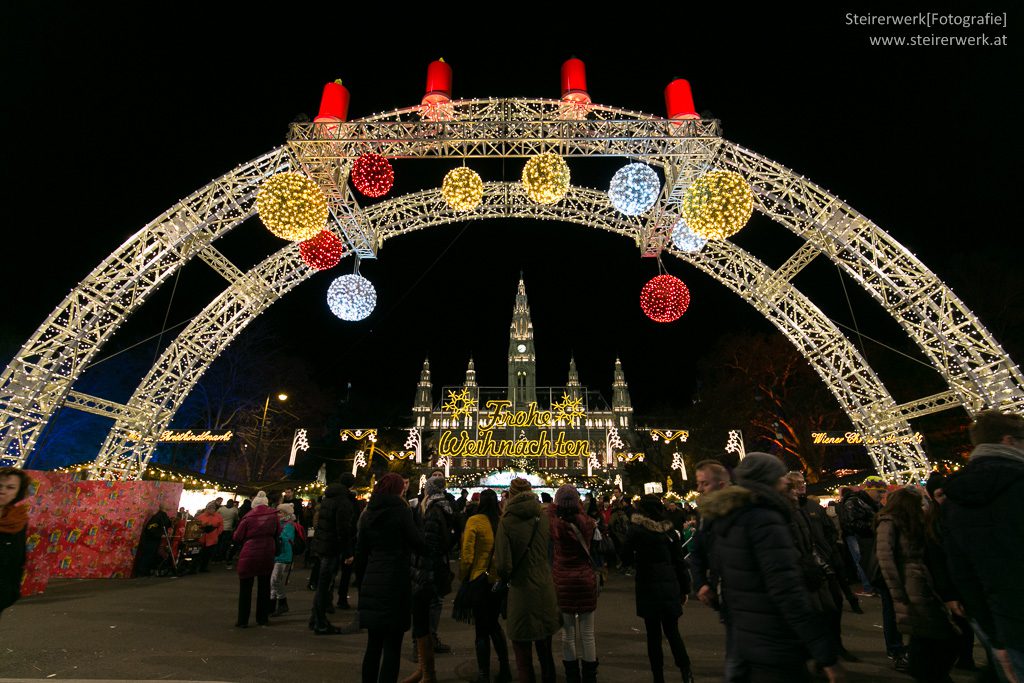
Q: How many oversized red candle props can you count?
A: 4